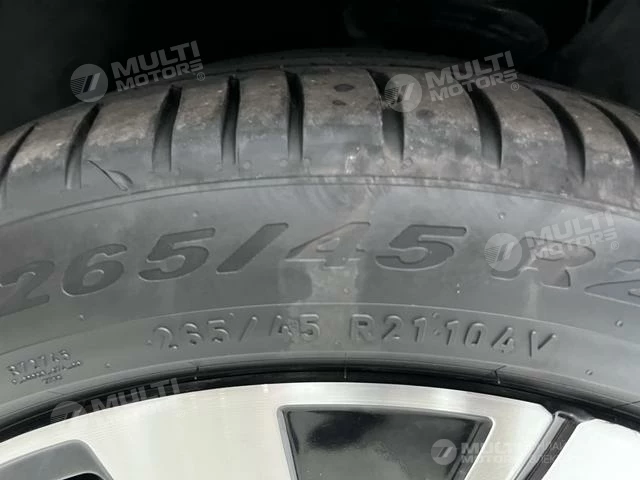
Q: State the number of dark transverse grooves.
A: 9